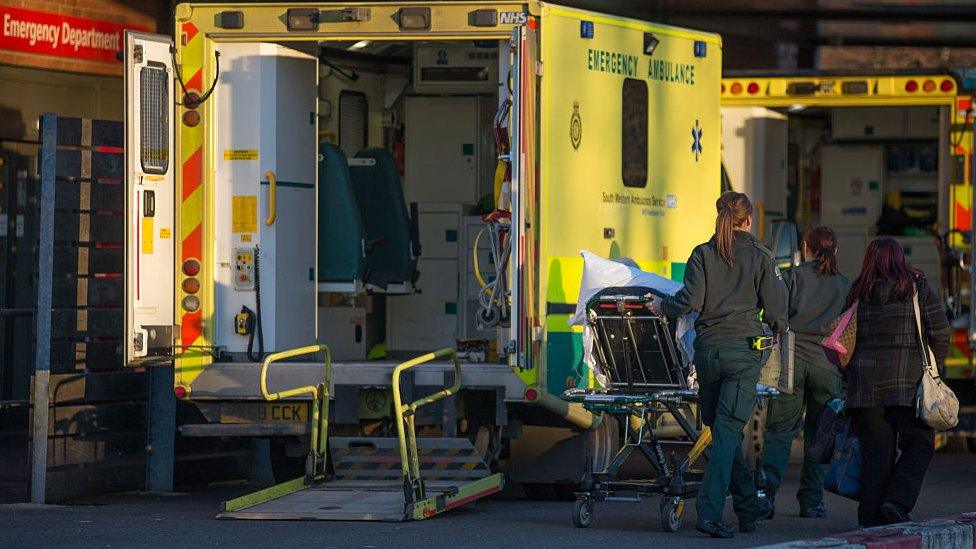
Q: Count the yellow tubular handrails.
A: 2